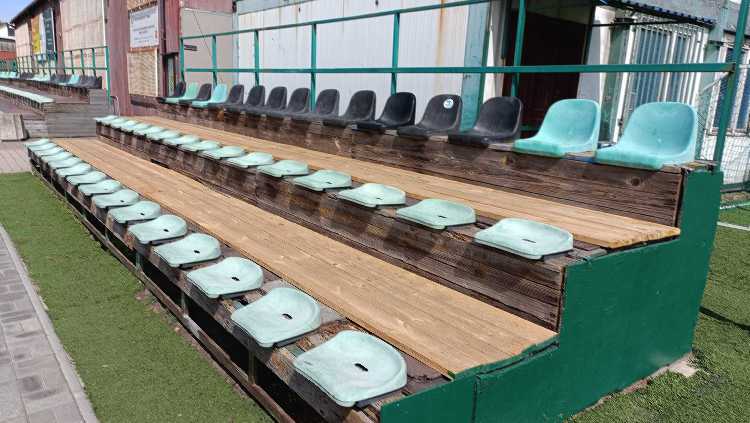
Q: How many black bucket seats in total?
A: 11